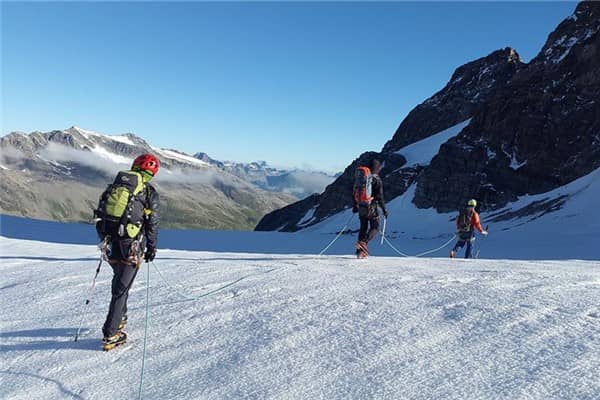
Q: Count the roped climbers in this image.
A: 3